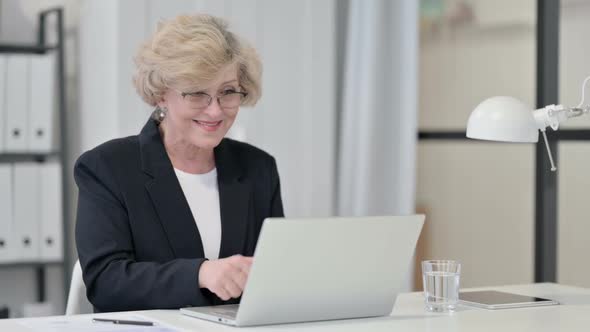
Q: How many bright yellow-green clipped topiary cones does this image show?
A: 0